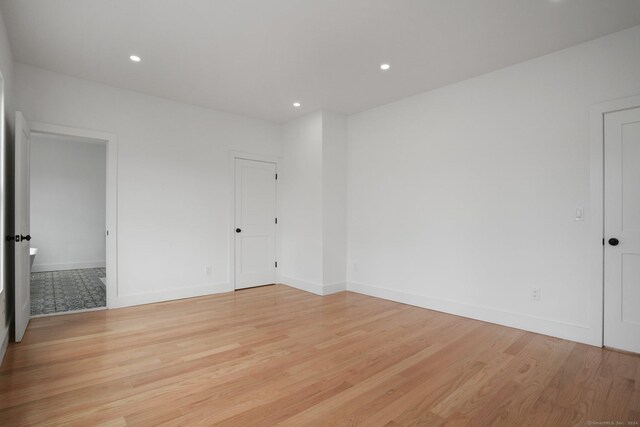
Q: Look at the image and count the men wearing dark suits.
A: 0